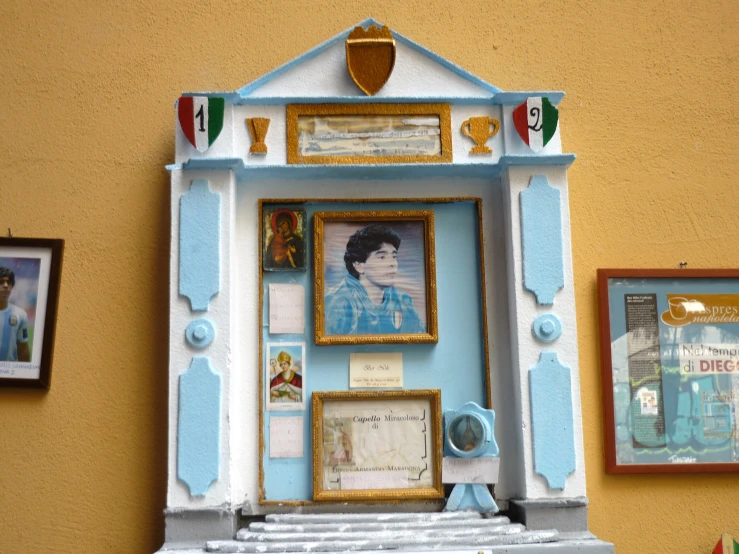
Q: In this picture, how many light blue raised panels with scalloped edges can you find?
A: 4